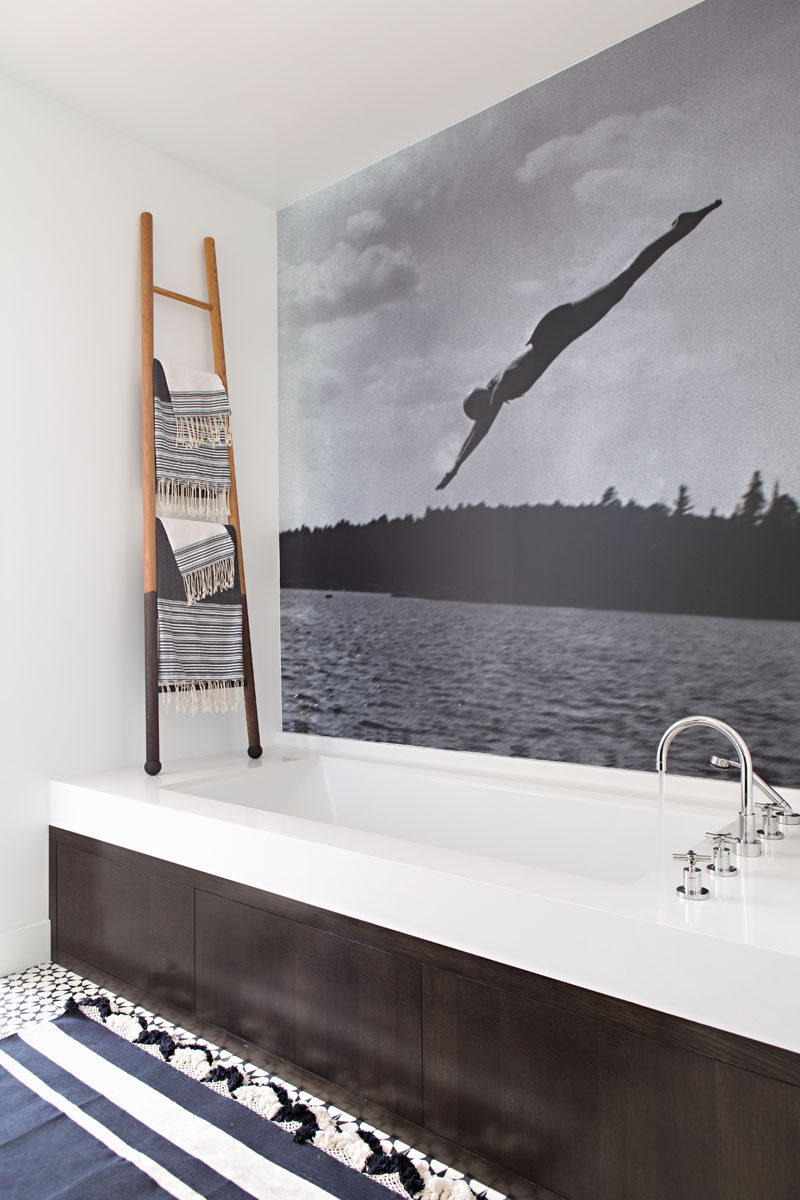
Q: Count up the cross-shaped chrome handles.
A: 3